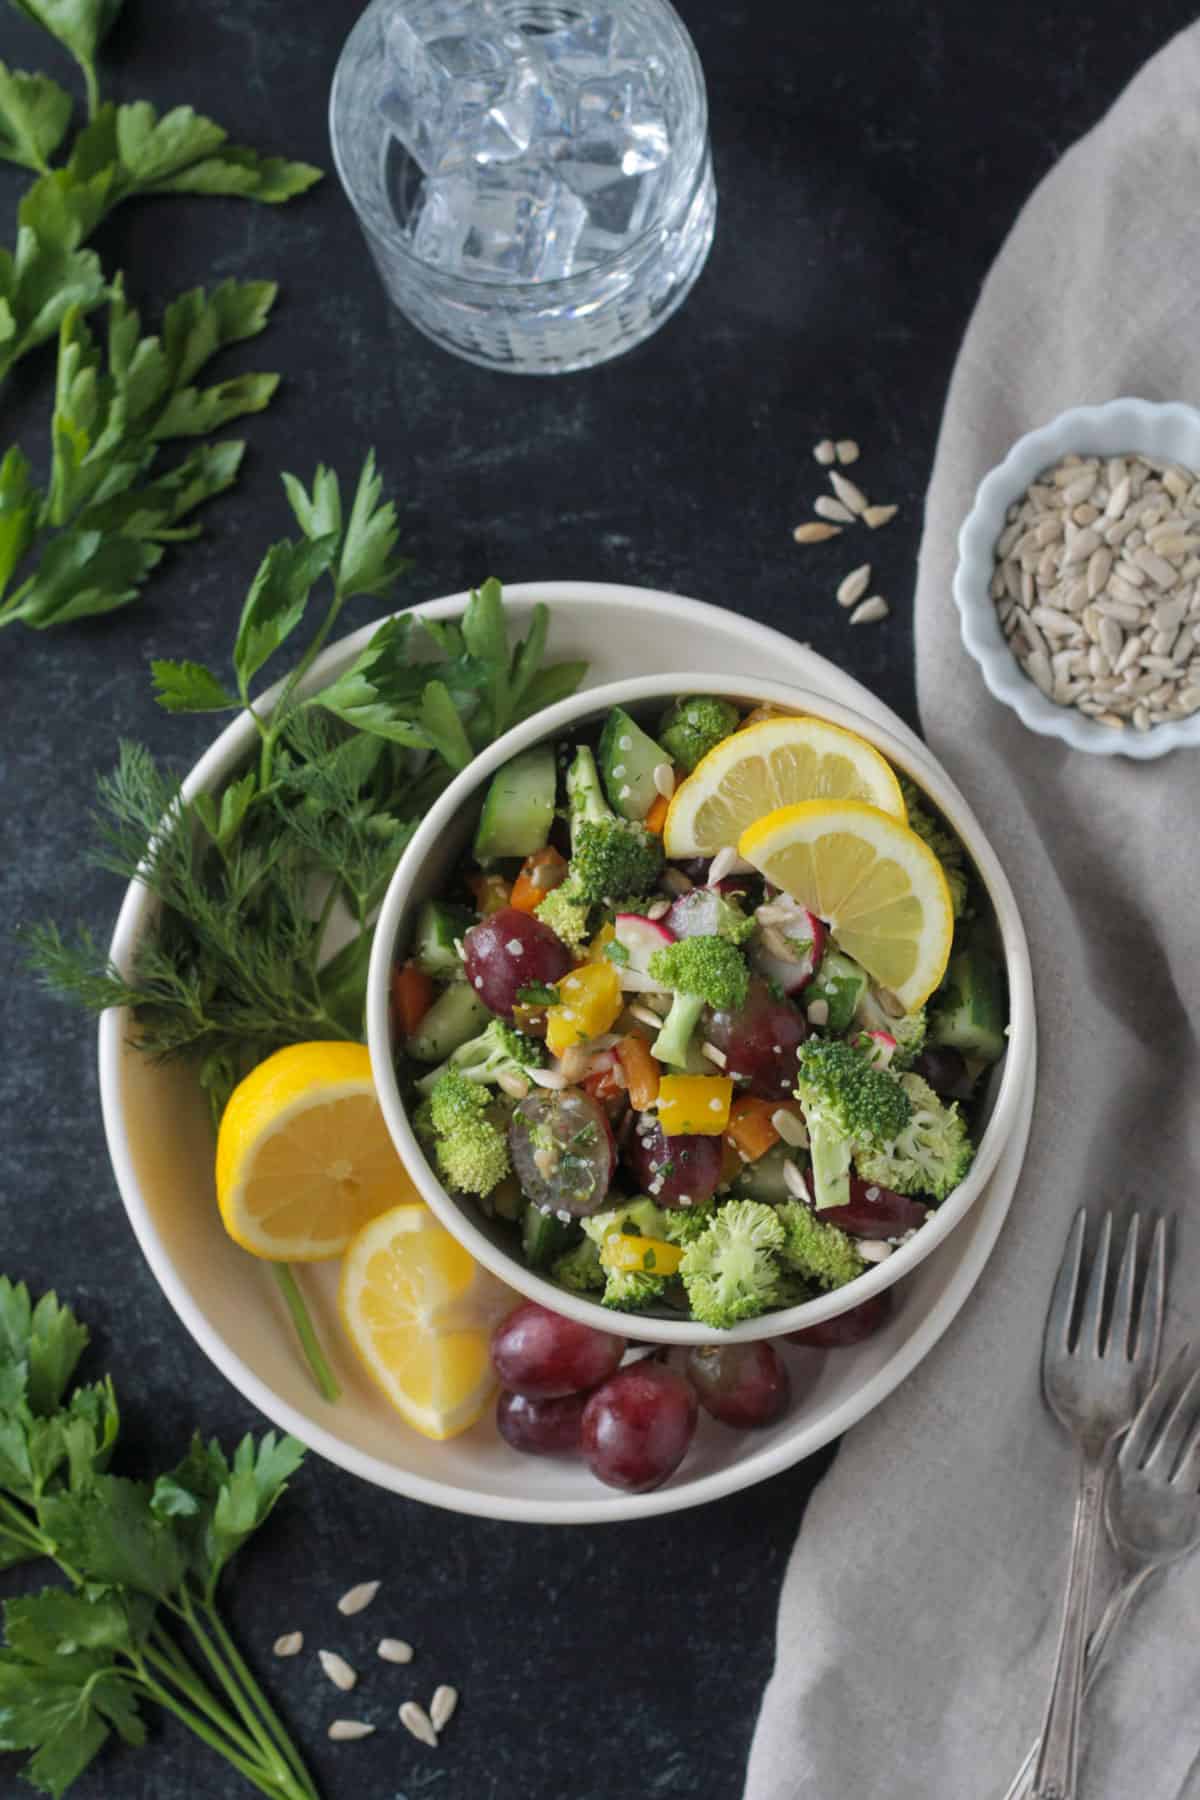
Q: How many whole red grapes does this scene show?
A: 5